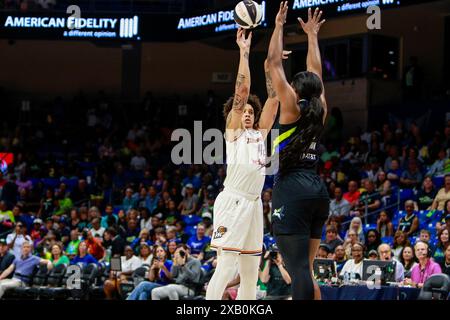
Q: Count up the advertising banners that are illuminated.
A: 3